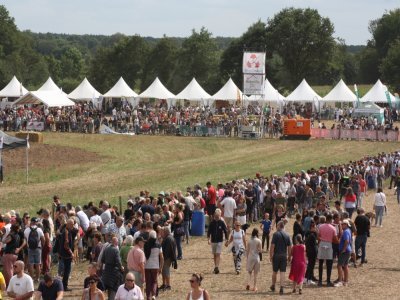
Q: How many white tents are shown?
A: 12